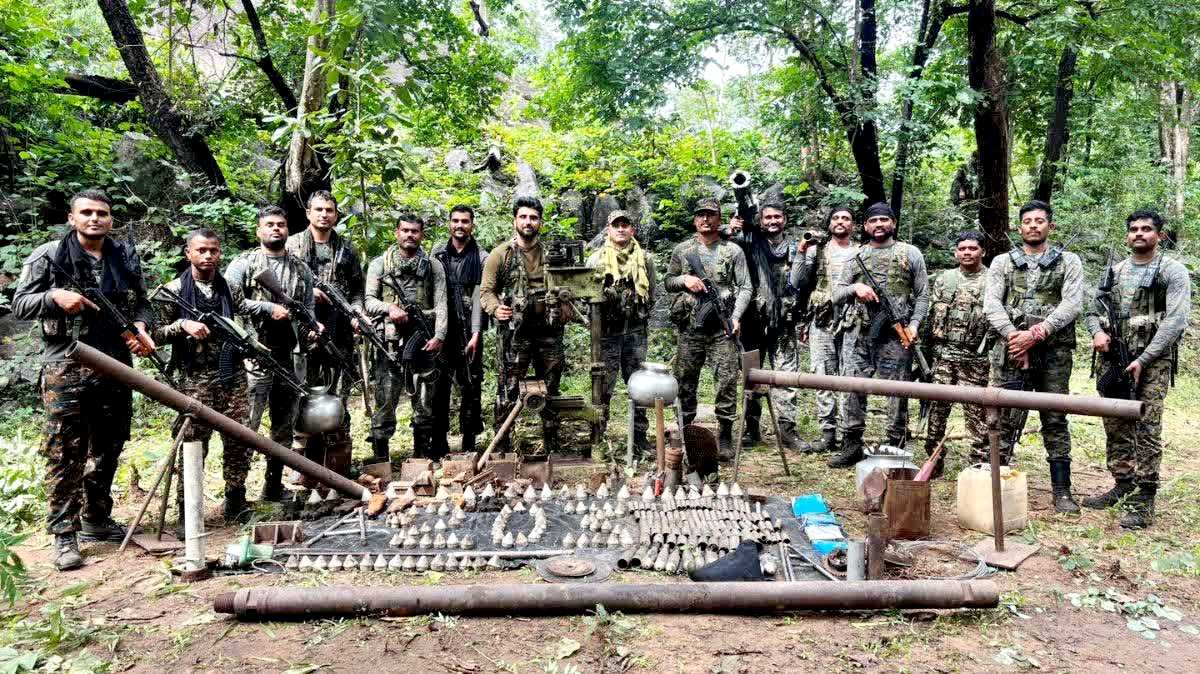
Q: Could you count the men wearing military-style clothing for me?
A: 15